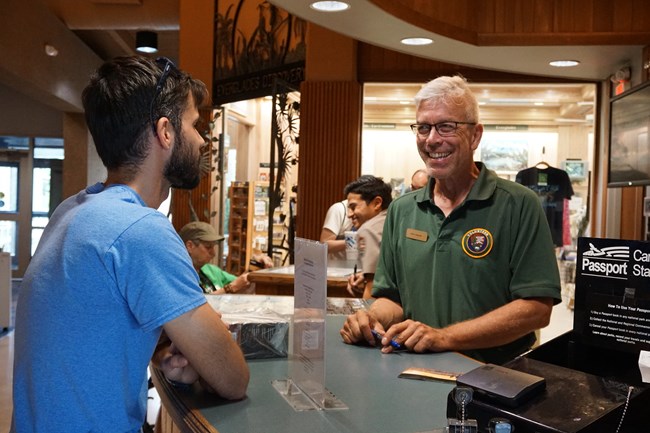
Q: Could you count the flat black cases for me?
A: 1